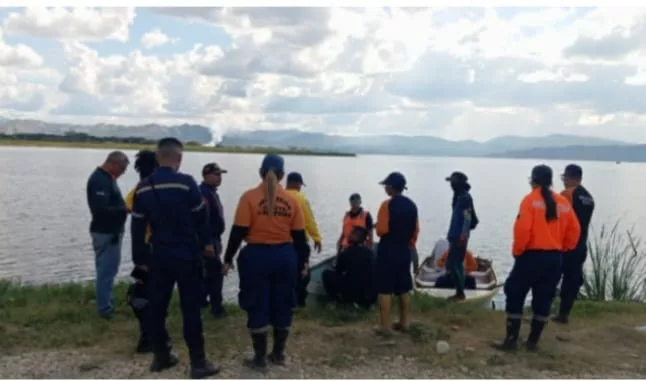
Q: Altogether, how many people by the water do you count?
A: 12